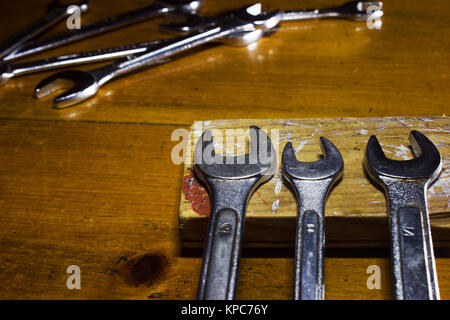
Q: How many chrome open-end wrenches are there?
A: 8